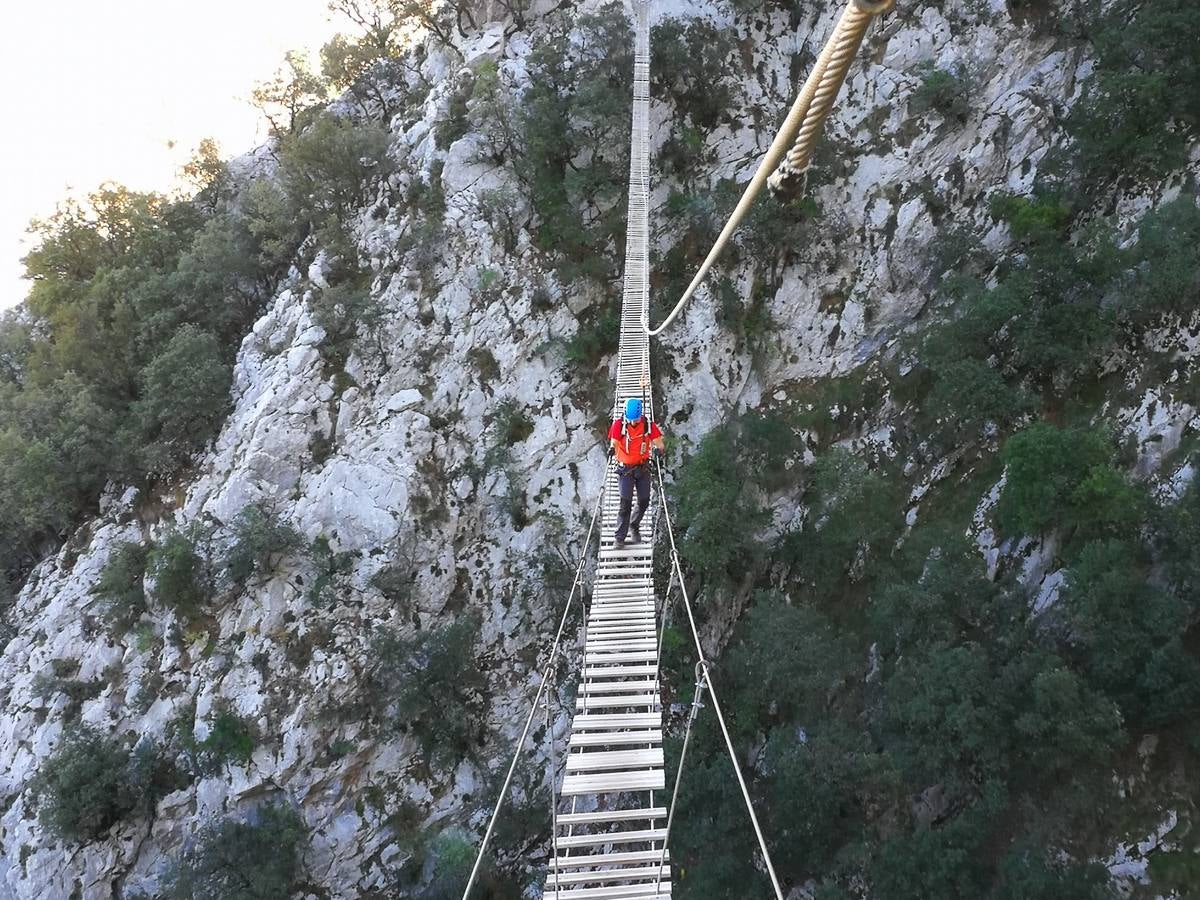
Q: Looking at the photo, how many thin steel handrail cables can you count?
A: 2